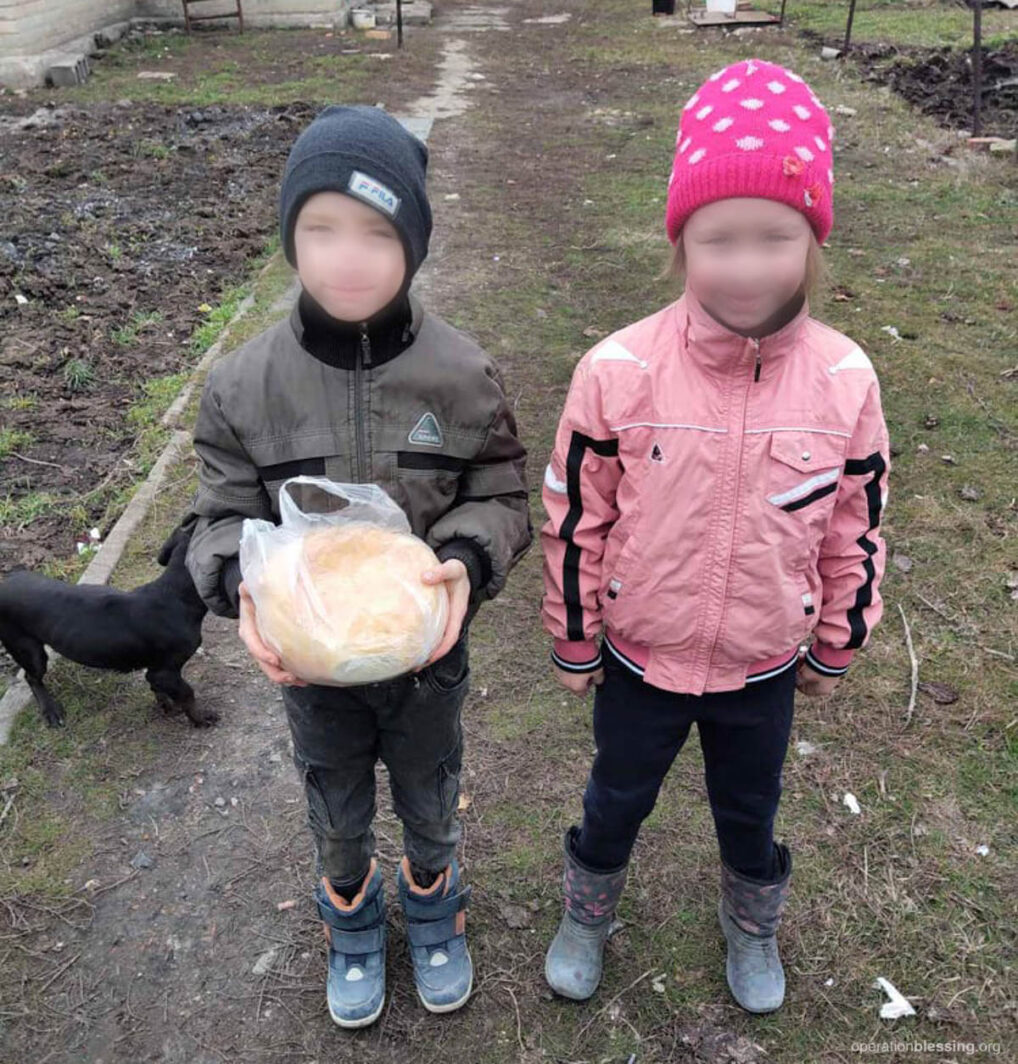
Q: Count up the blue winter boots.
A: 2